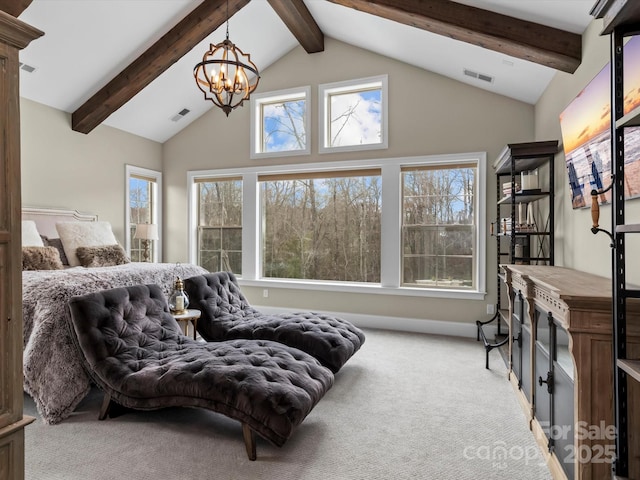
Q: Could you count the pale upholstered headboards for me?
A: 1